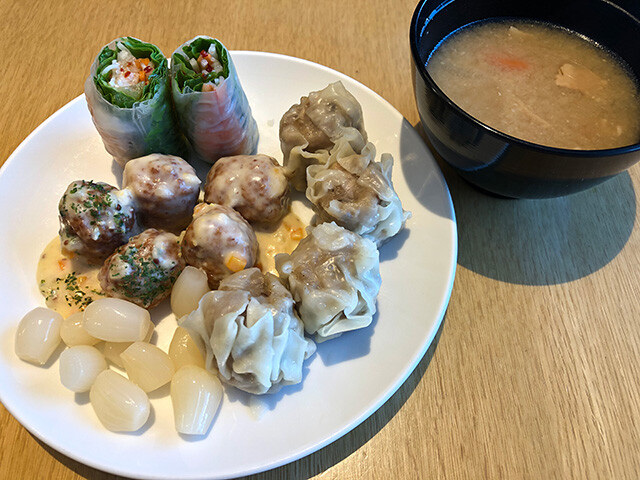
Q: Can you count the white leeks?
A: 10